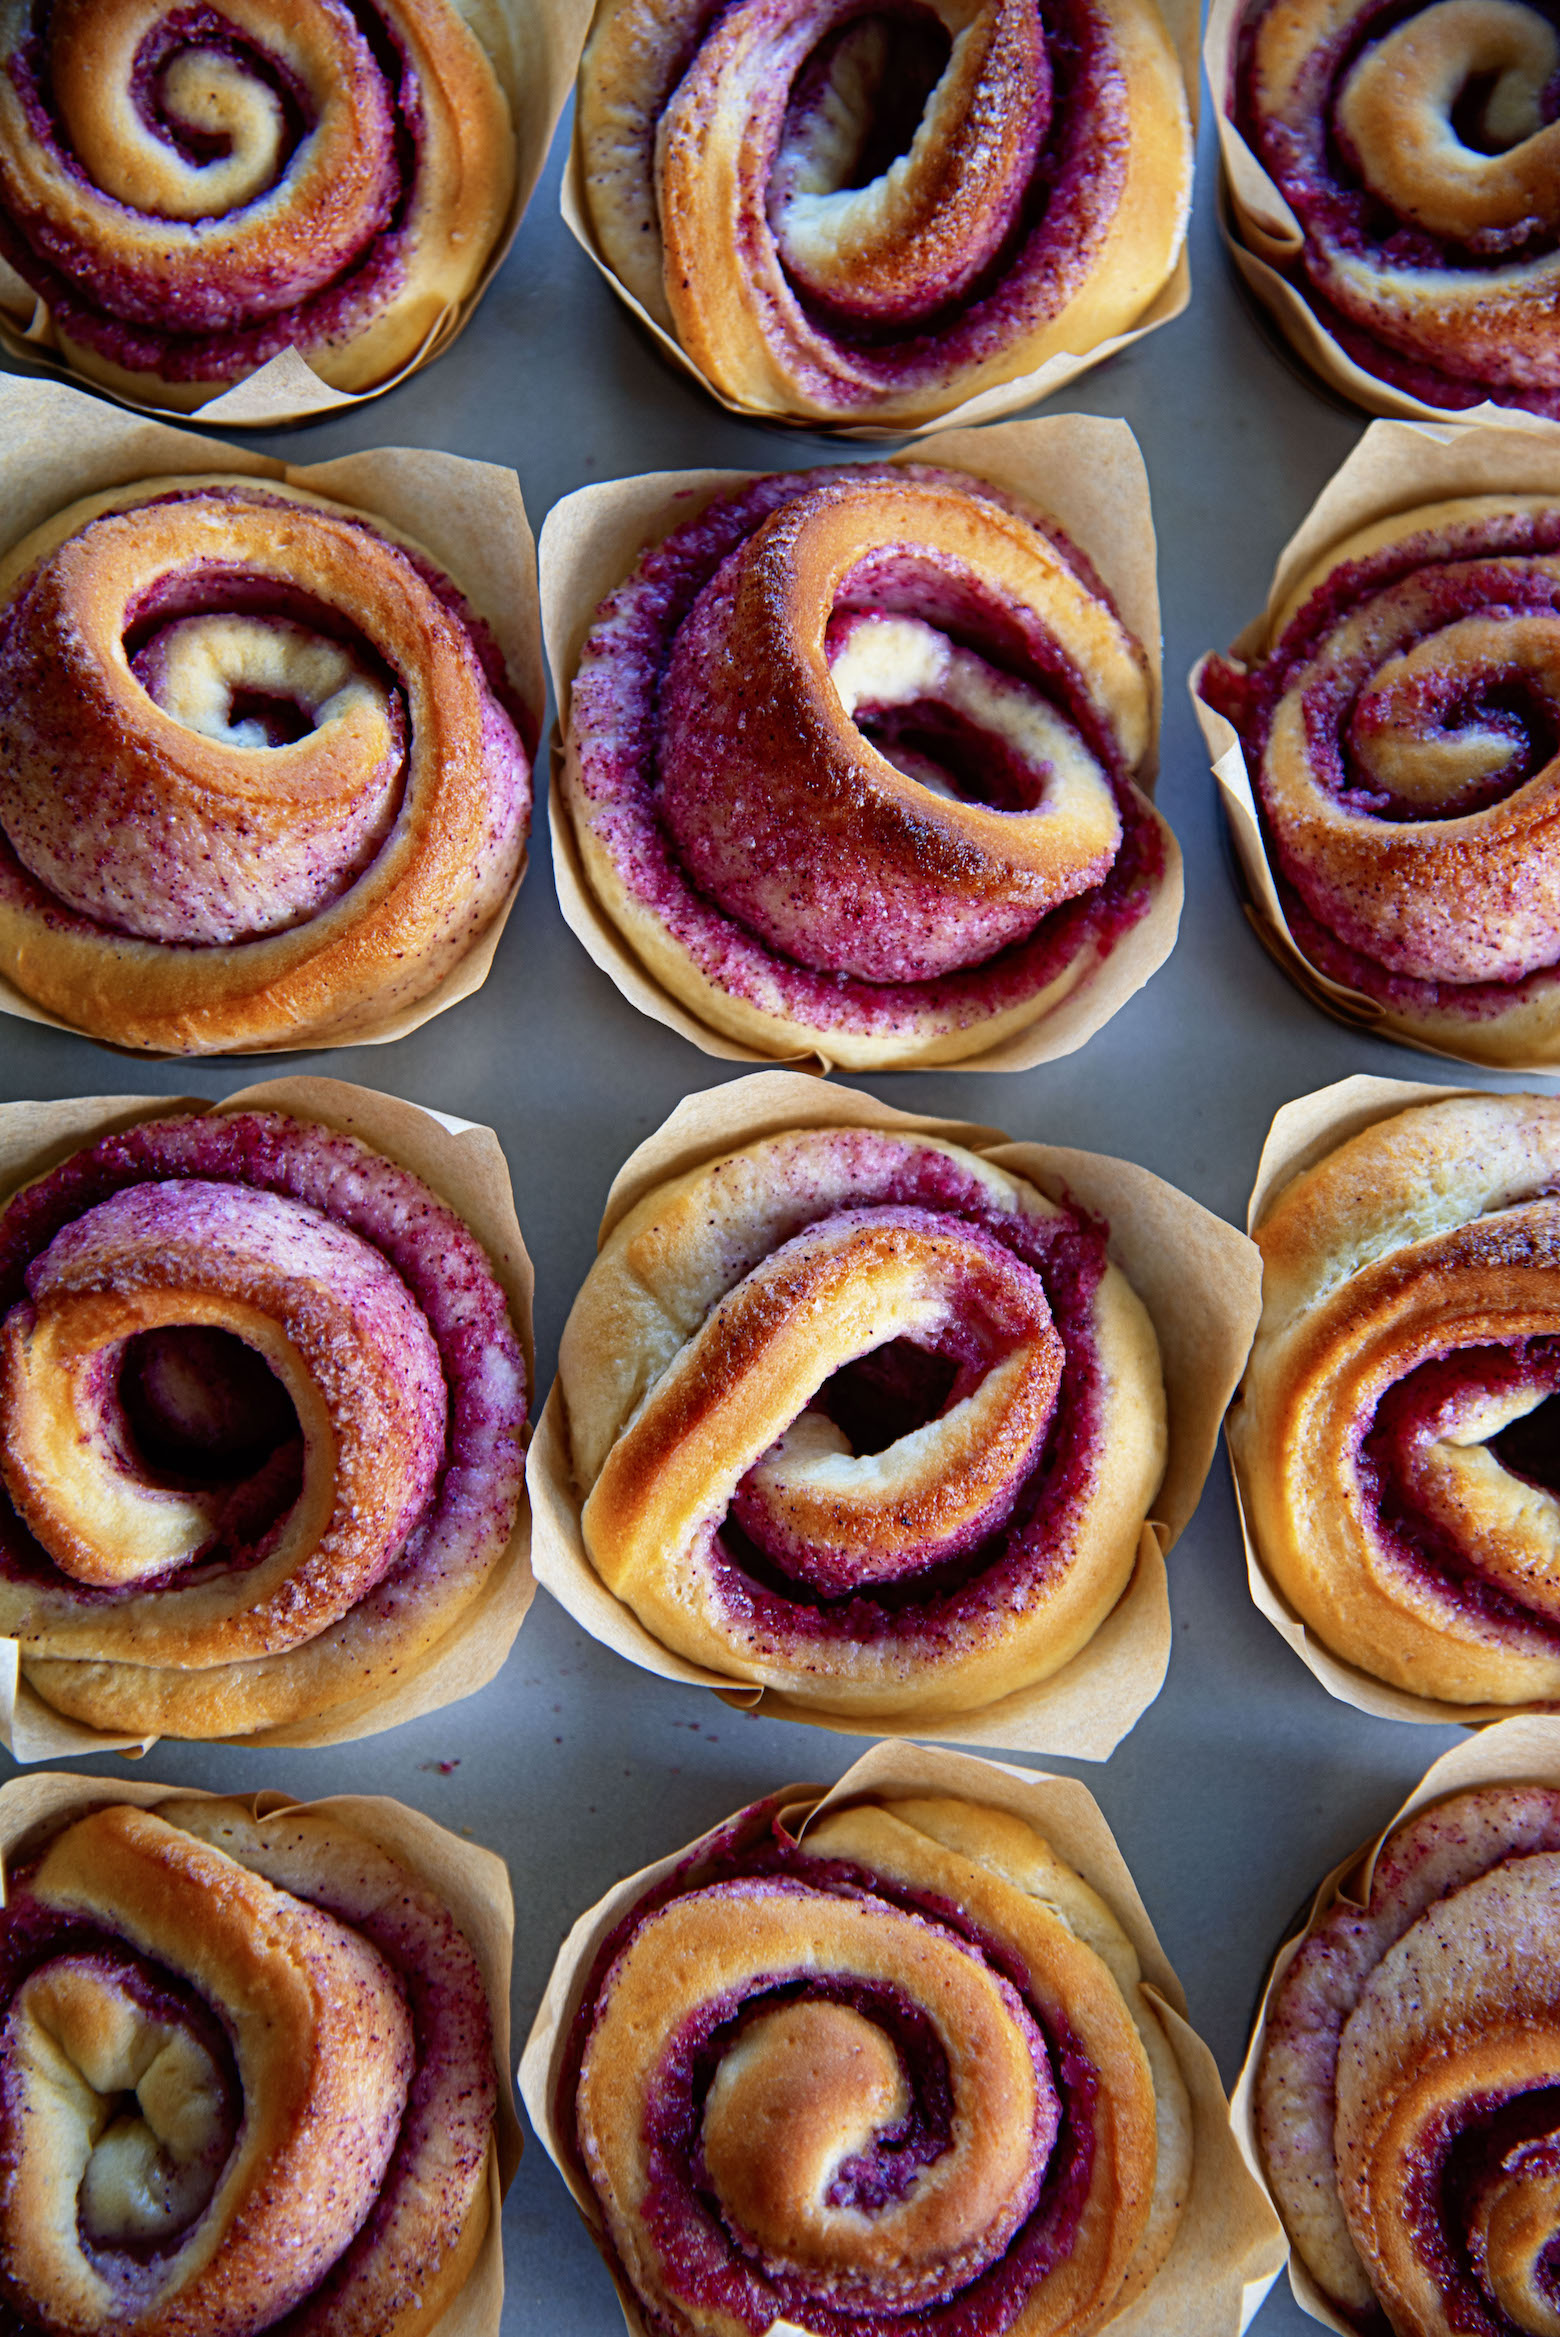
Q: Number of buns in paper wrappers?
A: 12